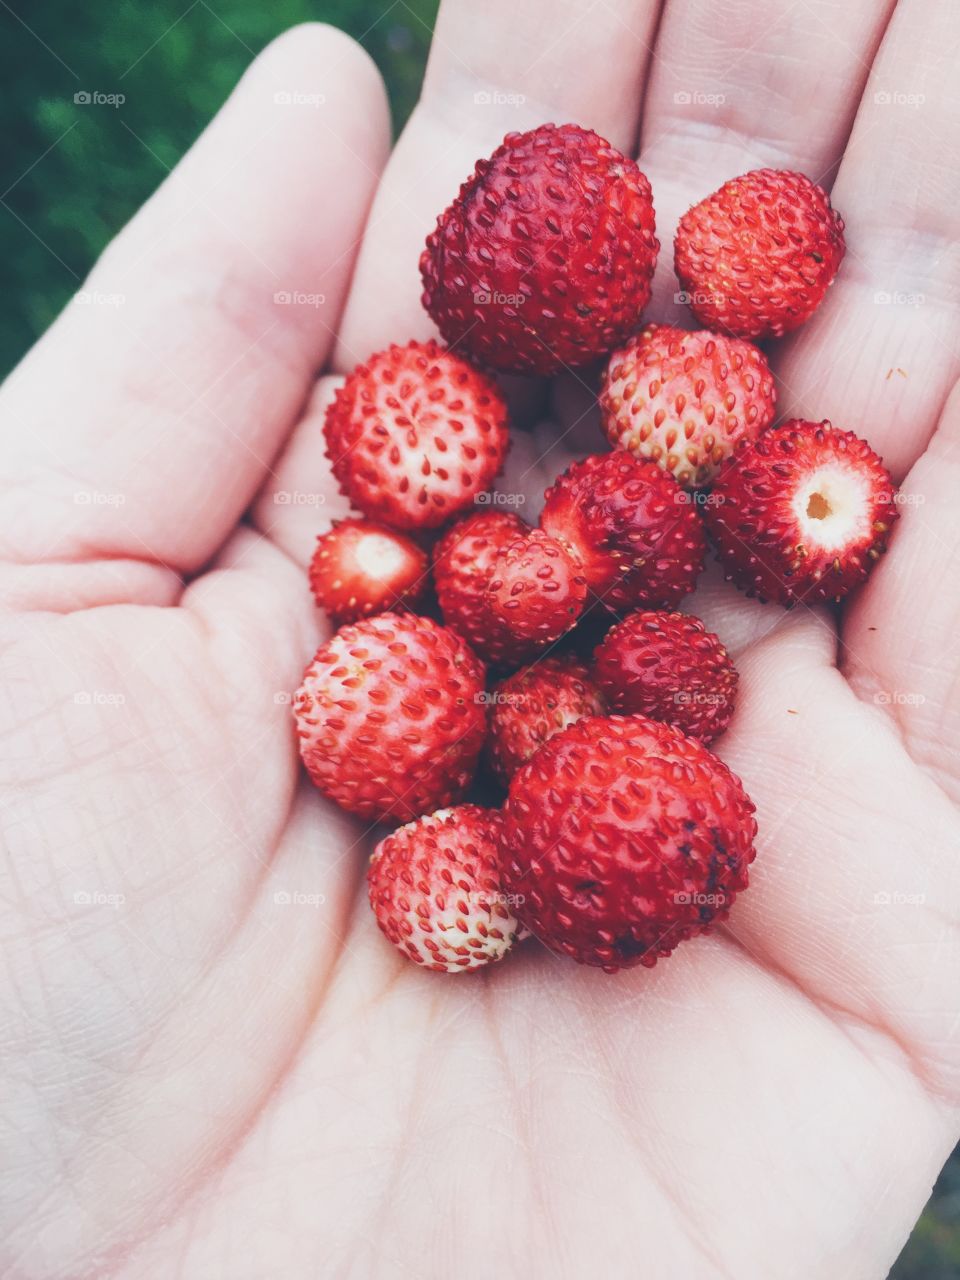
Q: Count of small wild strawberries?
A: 13